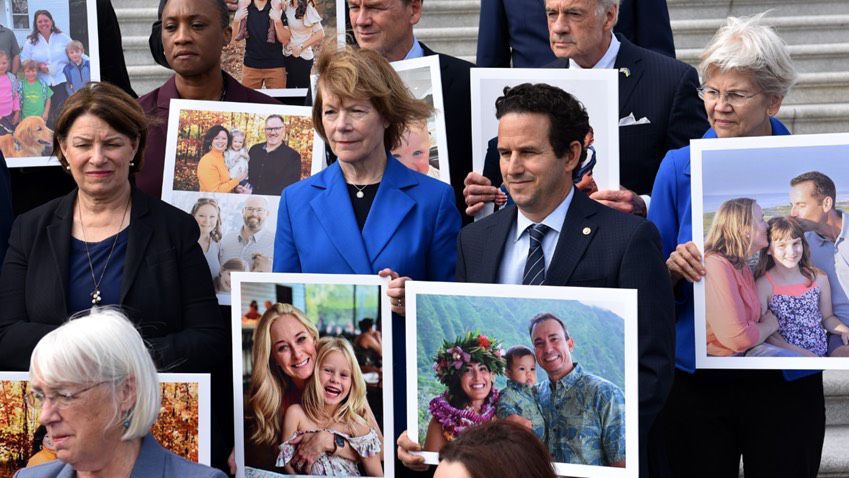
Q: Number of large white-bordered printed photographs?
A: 9